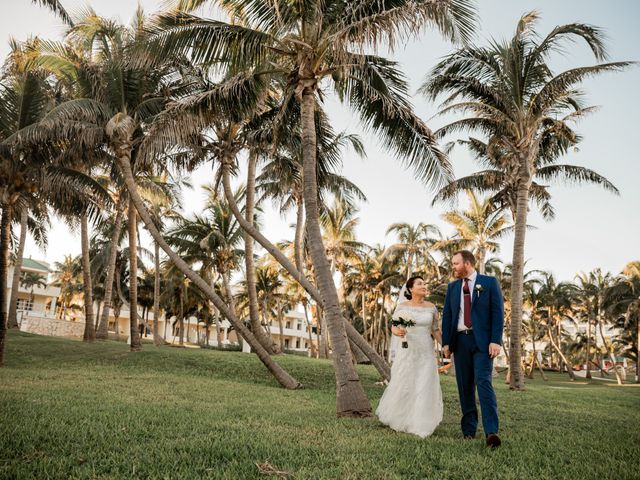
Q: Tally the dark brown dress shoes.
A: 2